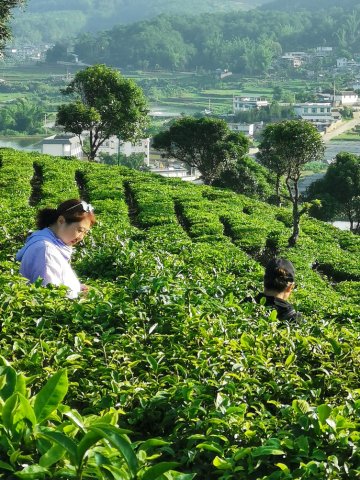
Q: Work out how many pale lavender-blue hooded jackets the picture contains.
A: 1